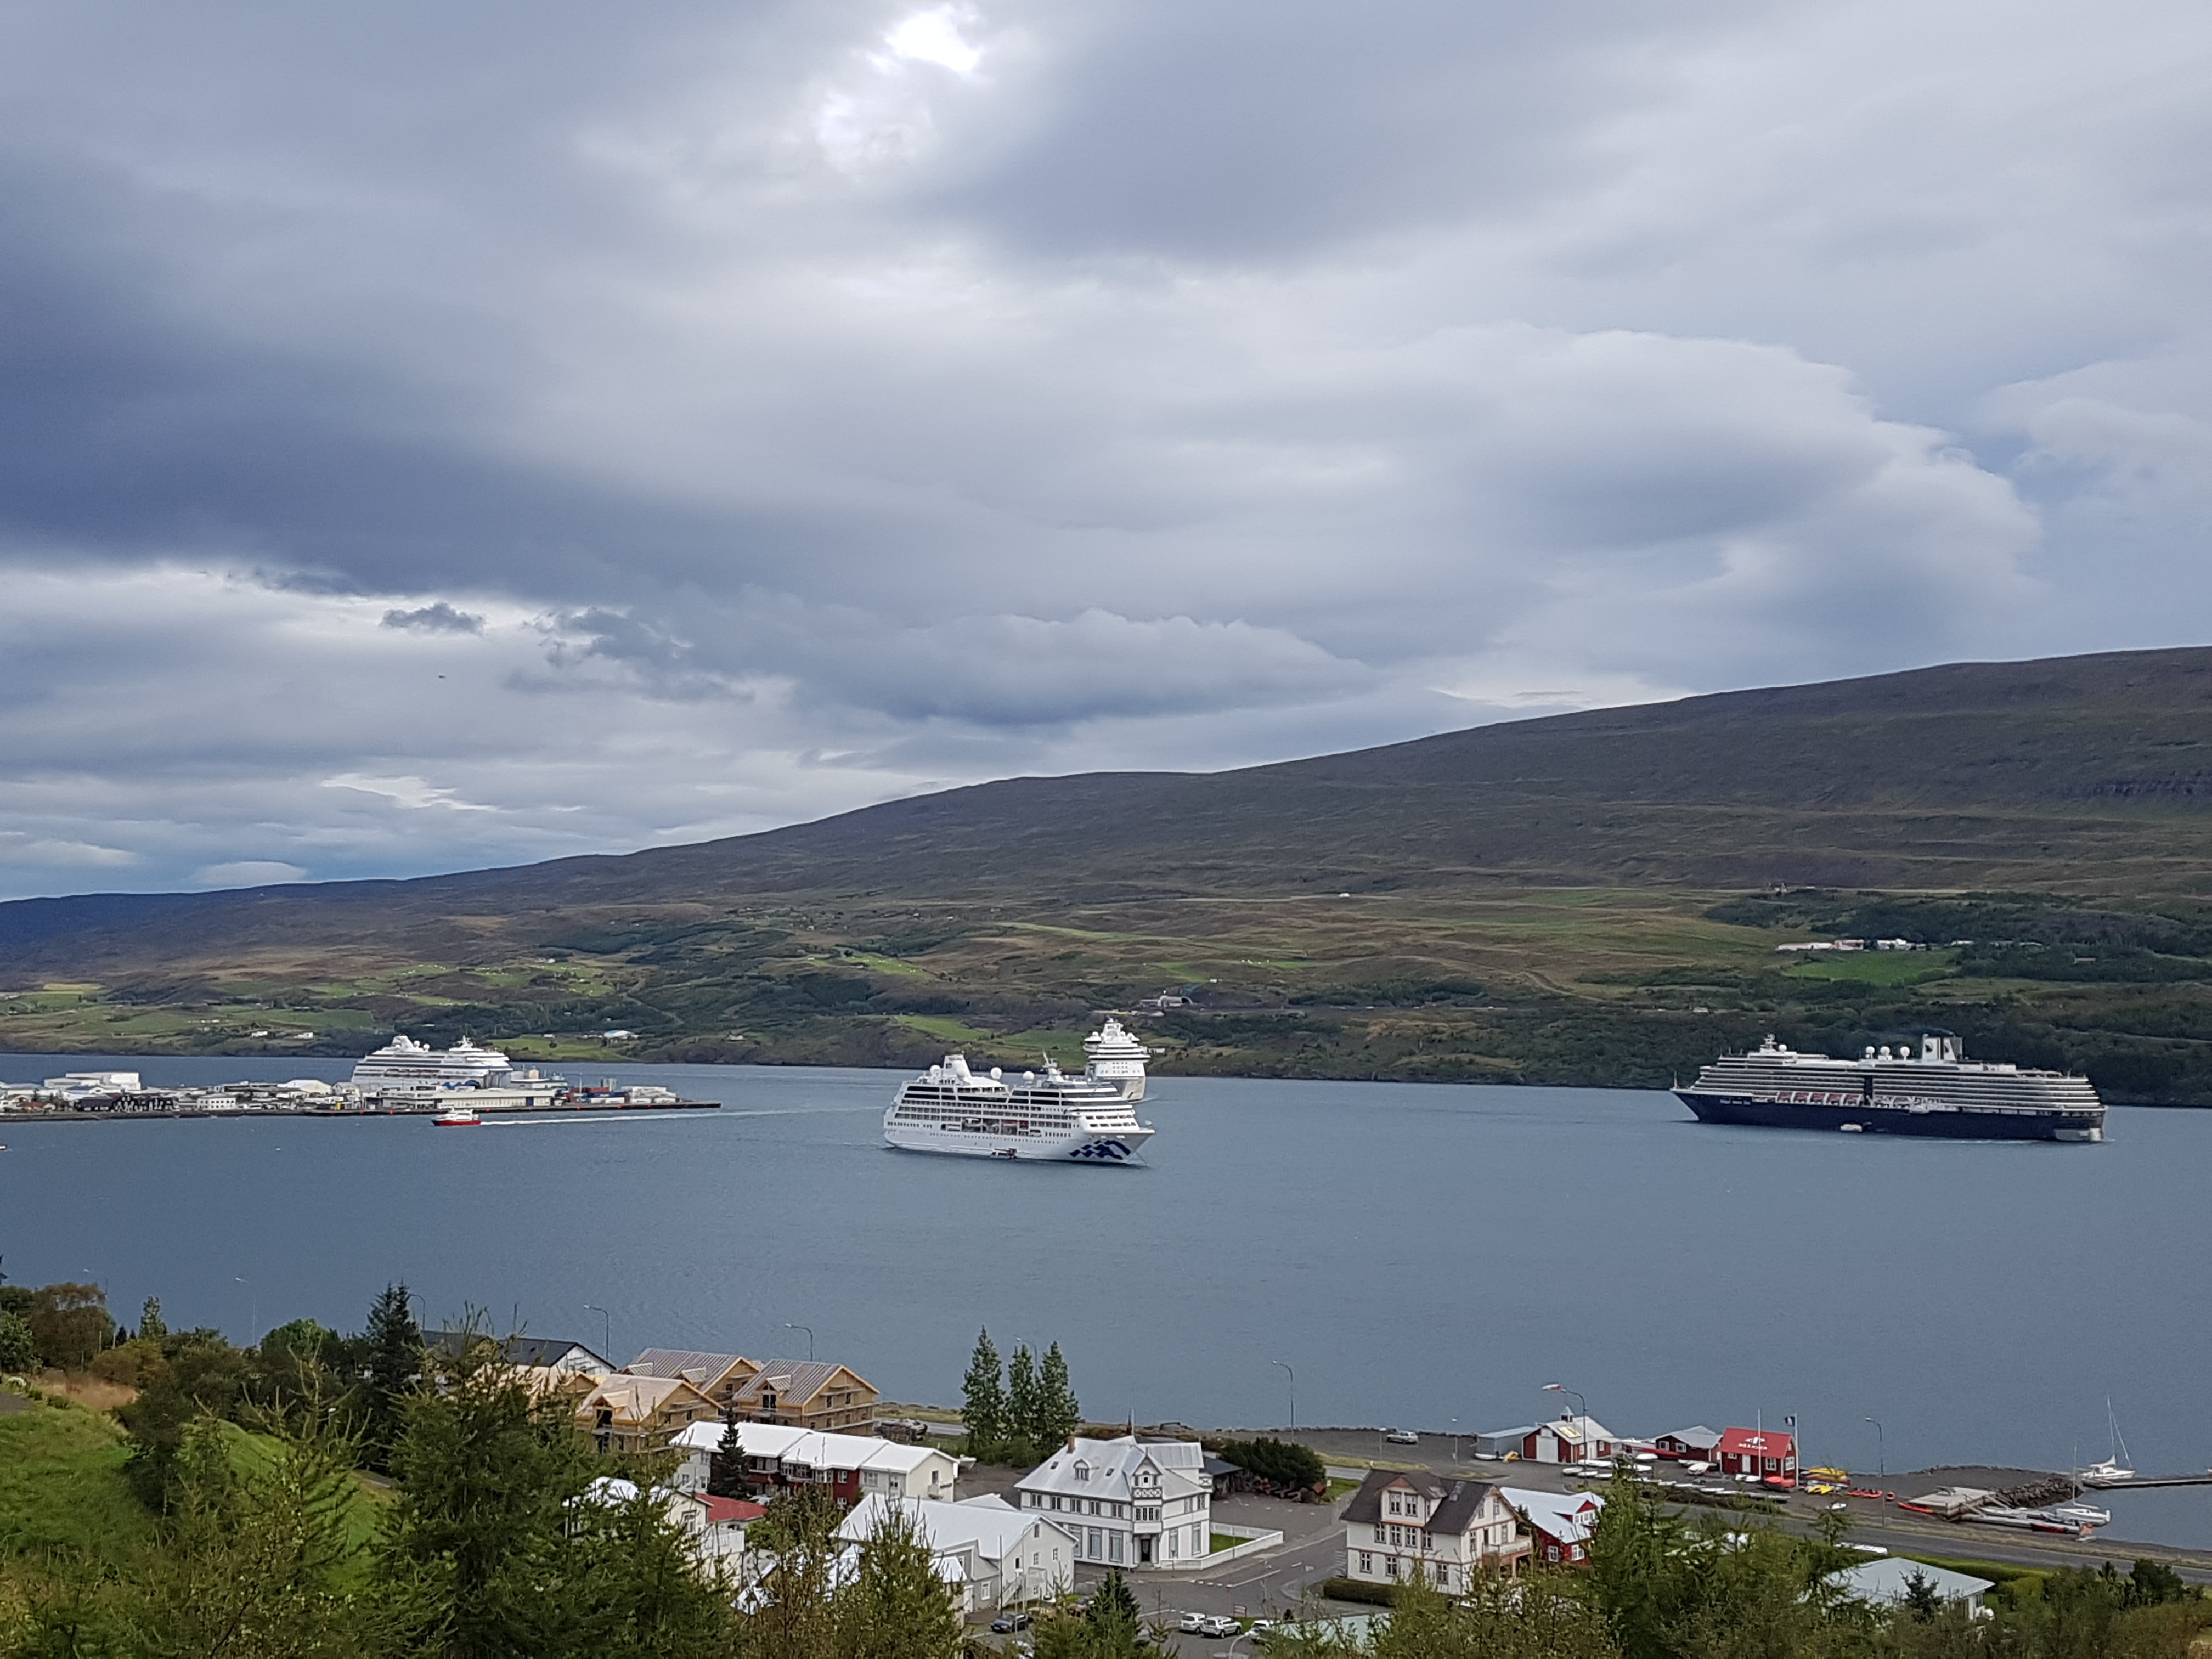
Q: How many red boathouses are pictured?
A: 3